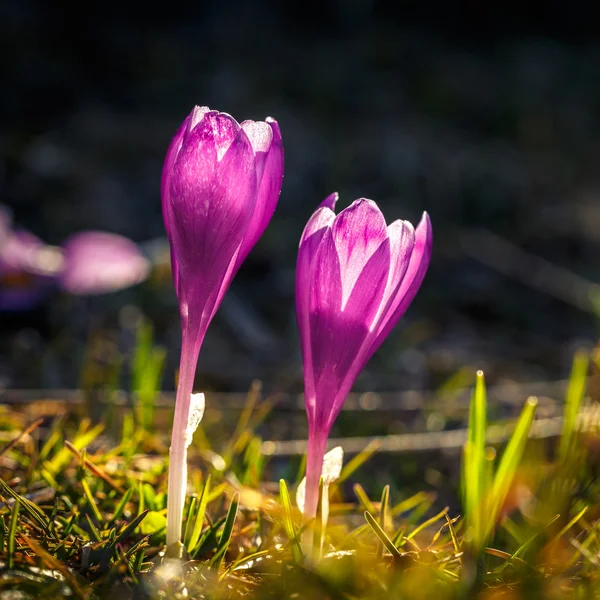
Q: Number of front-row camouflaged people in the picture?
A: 0